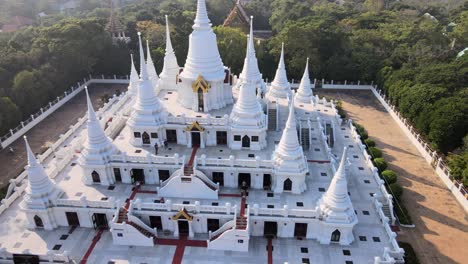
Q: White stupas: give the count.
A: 13